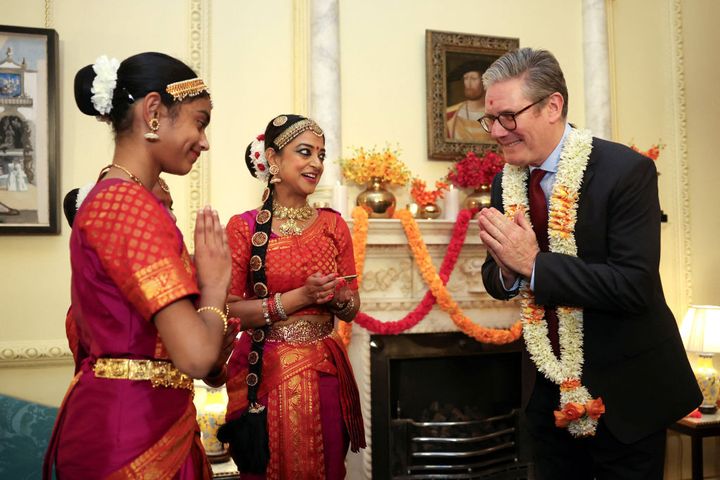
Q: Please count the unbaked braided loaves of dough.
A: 0